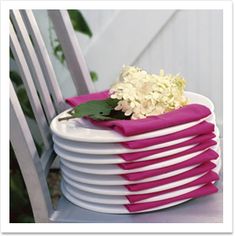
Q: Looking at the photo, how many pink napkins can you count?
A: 8